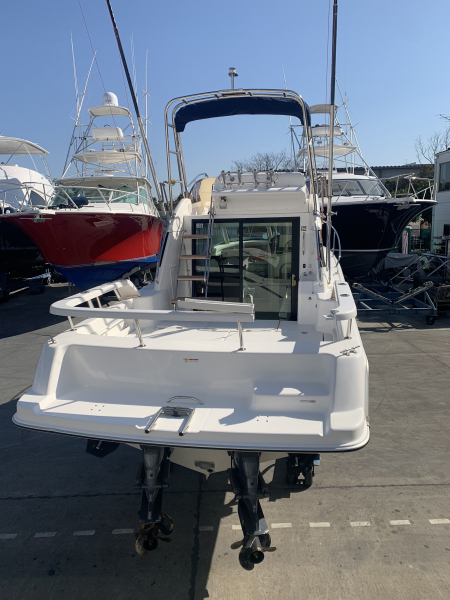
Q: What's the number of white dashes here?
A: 11